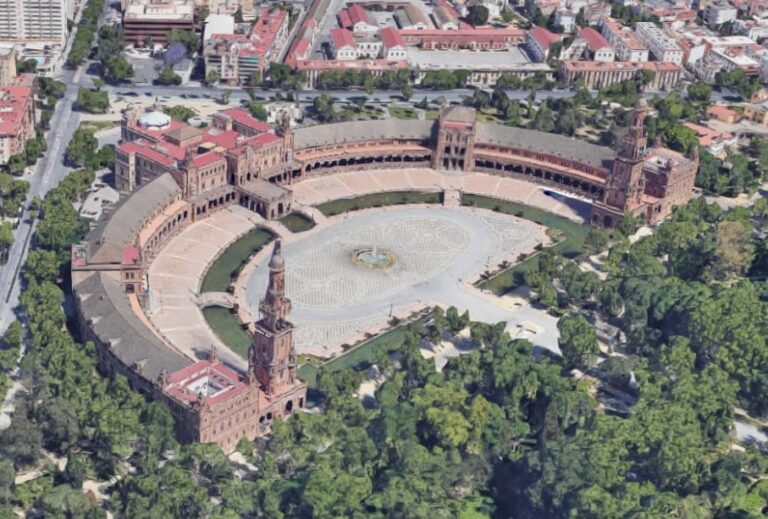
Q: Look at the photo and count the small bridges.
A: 4